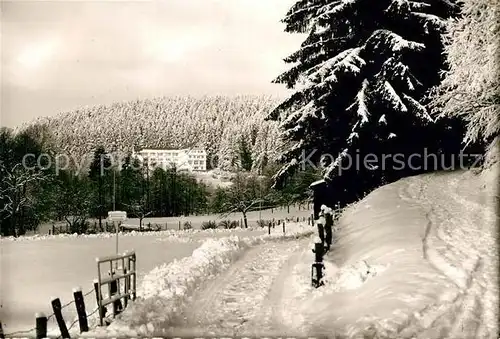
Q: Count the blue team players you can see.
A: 0